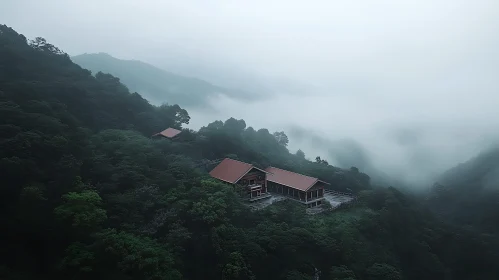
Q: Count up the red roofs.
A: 3